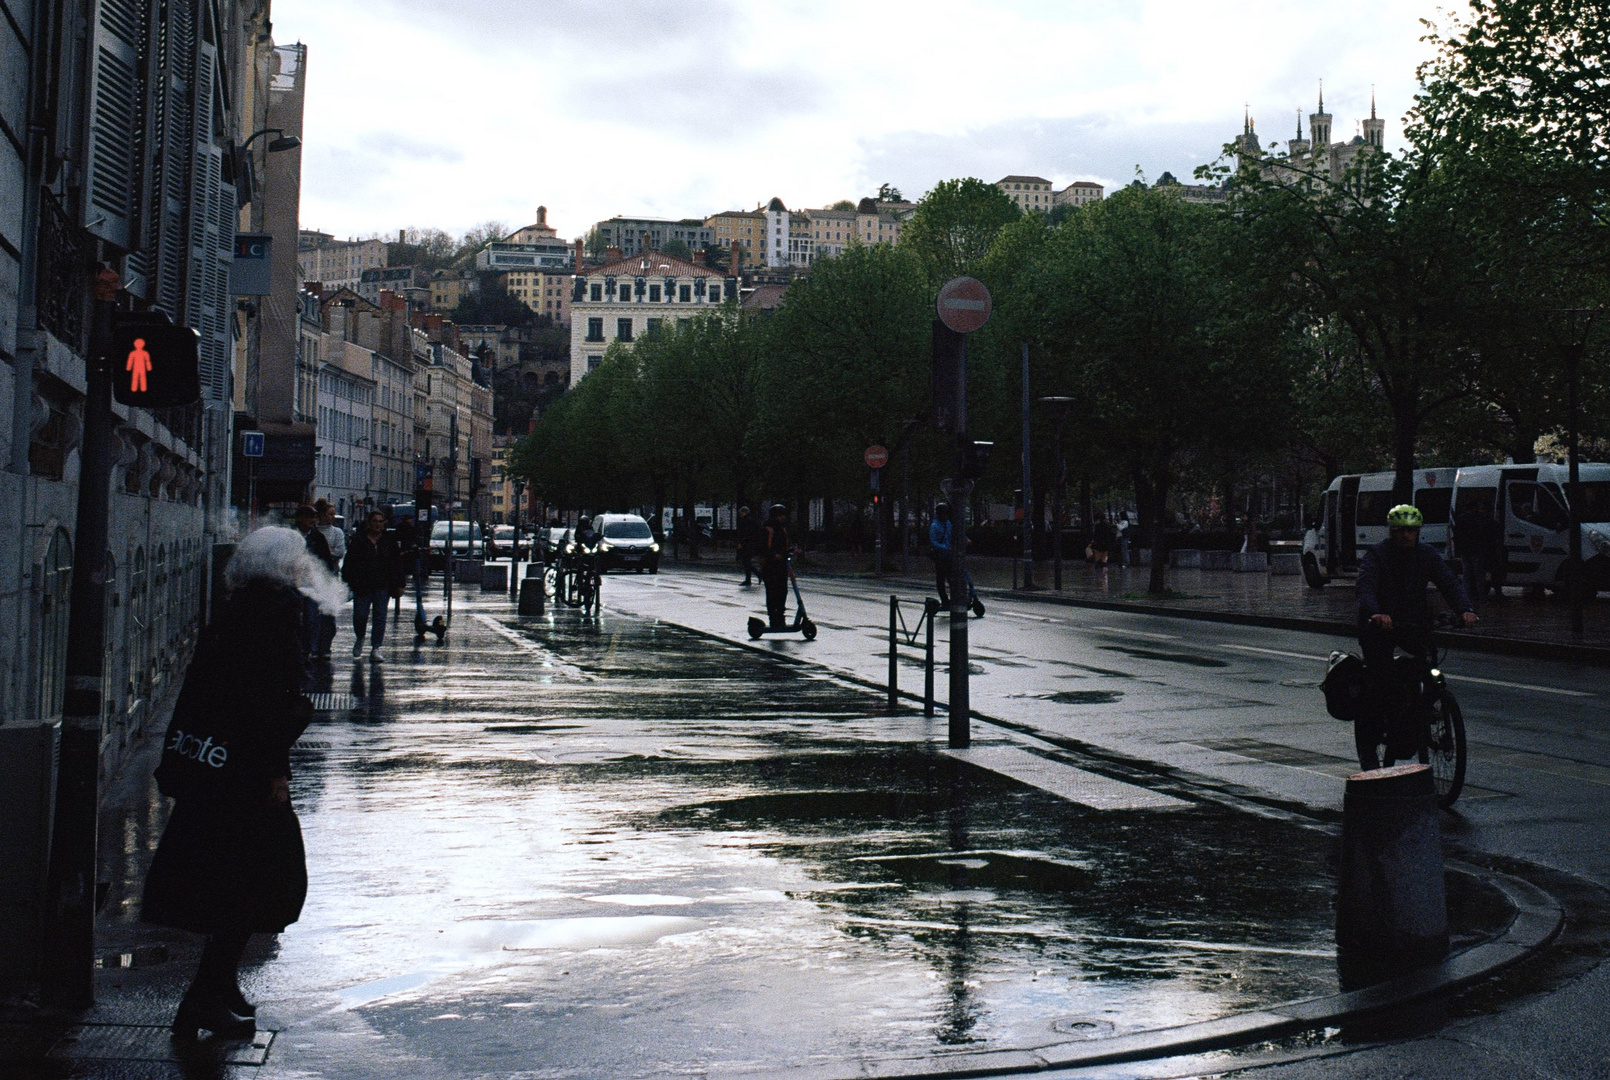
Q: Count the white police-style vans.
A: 2